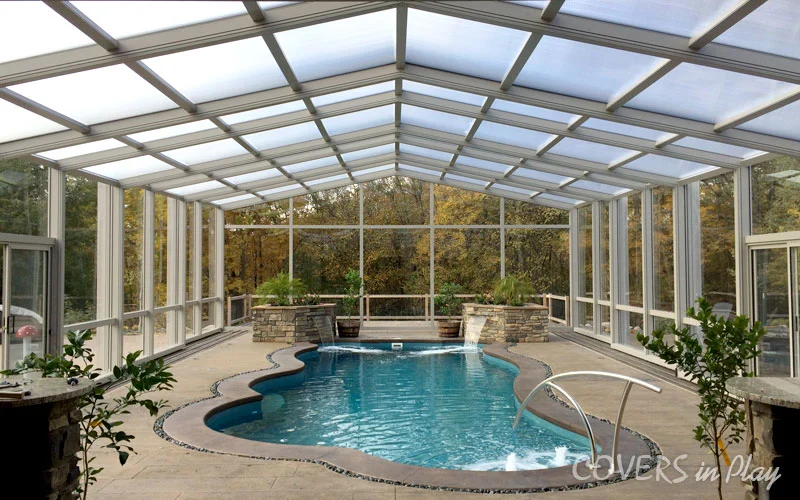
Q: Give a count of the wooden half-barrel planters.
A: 2